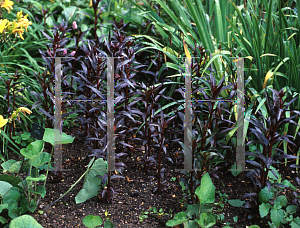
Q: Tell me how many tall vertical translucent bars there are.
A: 4